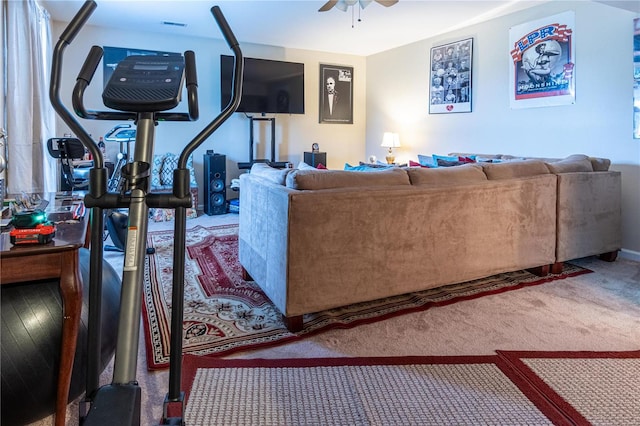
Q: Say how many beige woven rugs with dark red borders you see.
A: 2